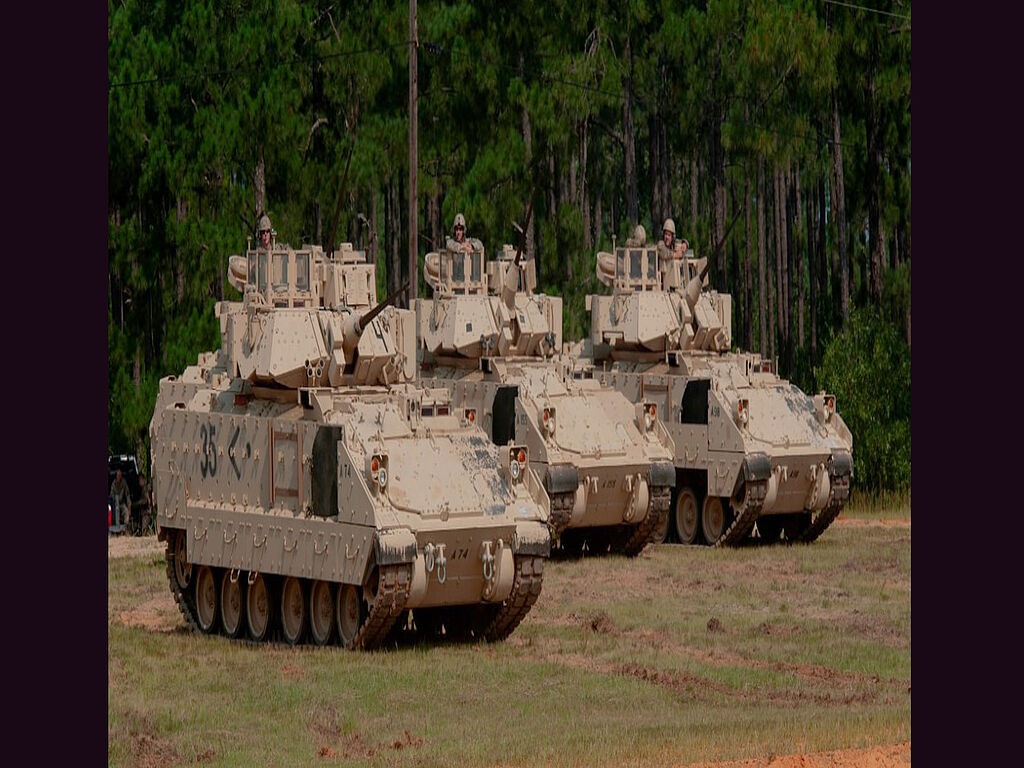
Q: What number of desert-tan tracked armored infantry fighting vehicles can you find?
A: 3